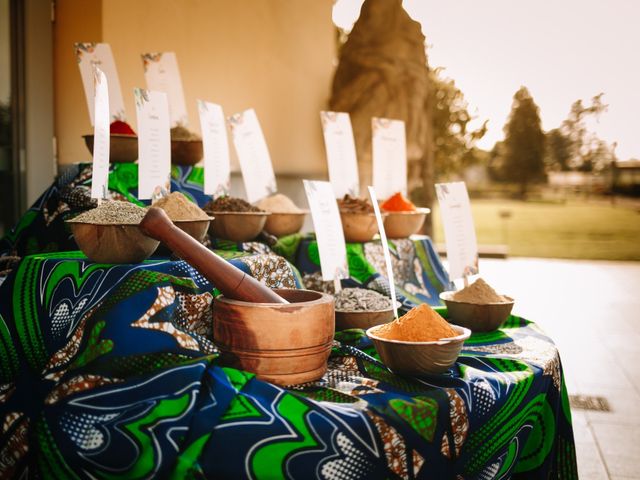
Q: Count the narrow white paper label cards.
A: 11